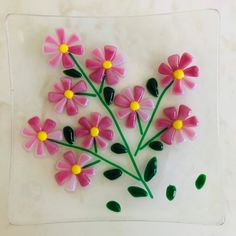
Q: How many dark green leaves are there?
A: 12